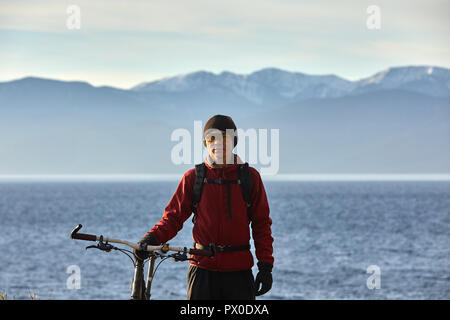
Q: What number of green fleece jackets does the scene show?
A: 0